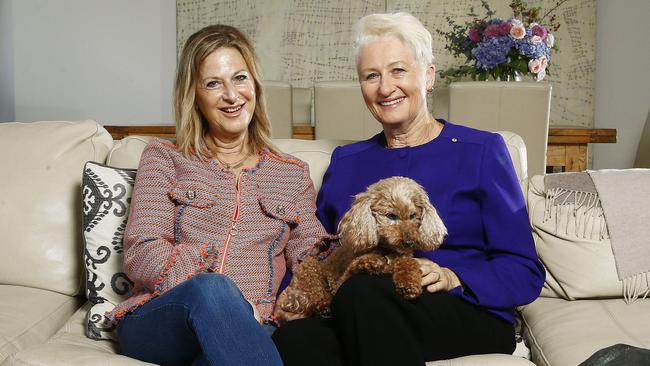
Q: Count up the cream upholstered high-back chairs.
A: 3